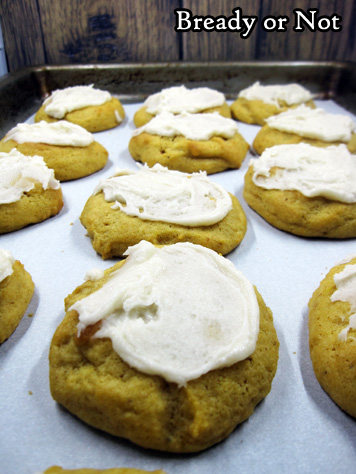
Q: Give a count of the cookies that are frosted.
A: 12